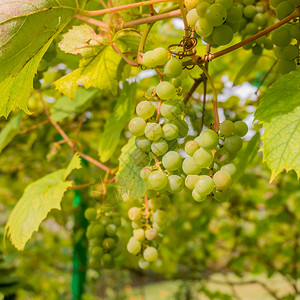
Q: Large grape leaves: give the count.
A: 4